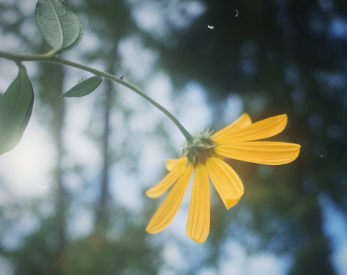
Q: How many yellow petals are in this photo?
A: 8